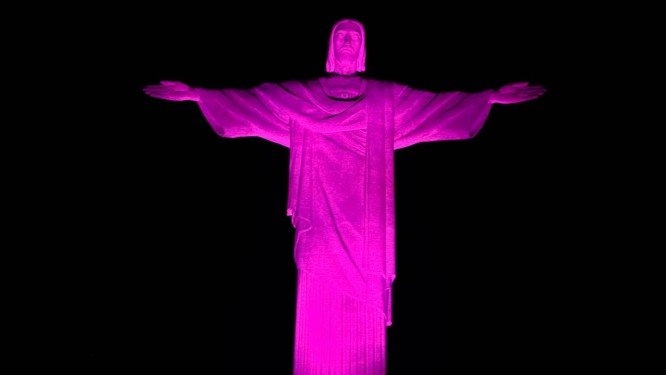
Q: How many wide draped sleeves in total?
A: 2